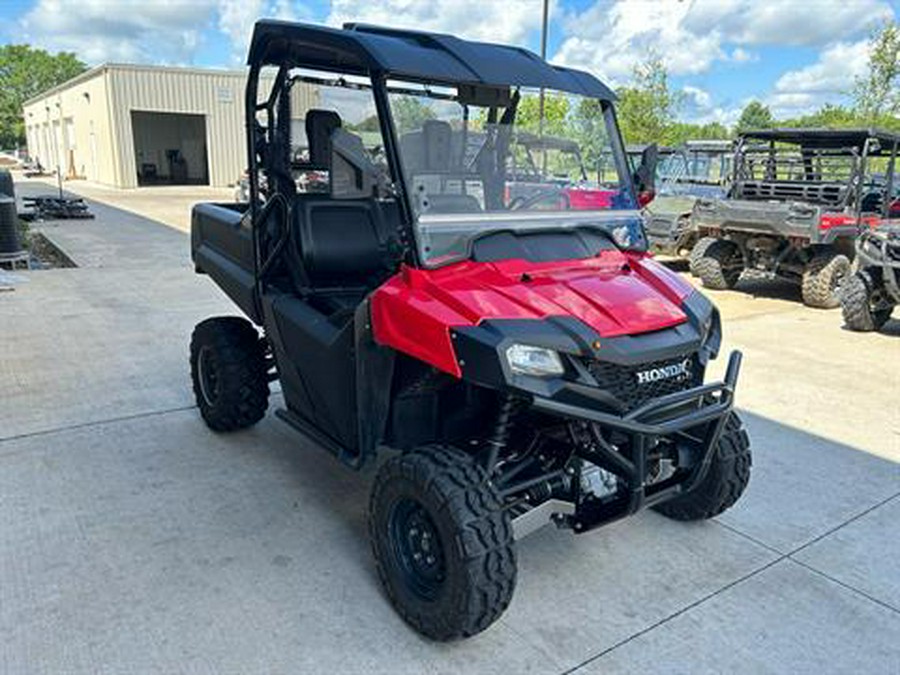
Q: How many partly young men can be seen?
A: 0